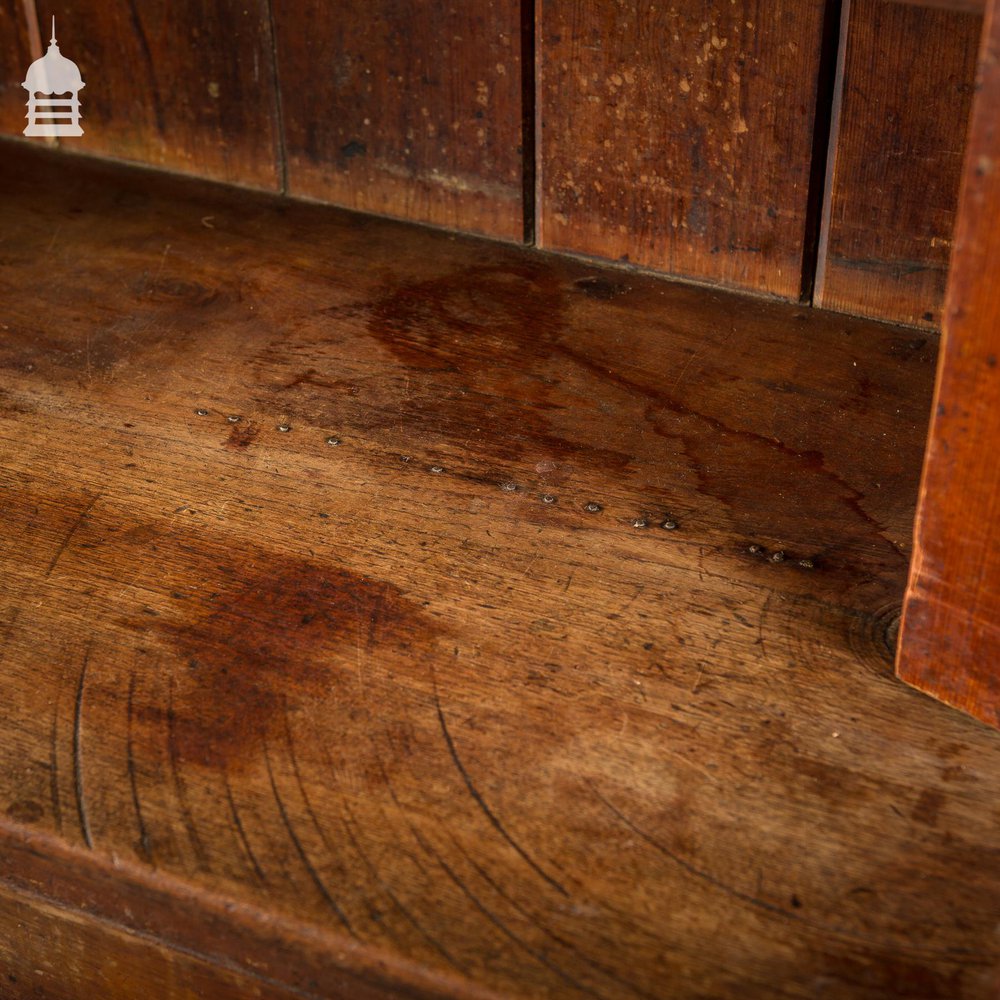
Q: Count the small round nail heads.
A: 14